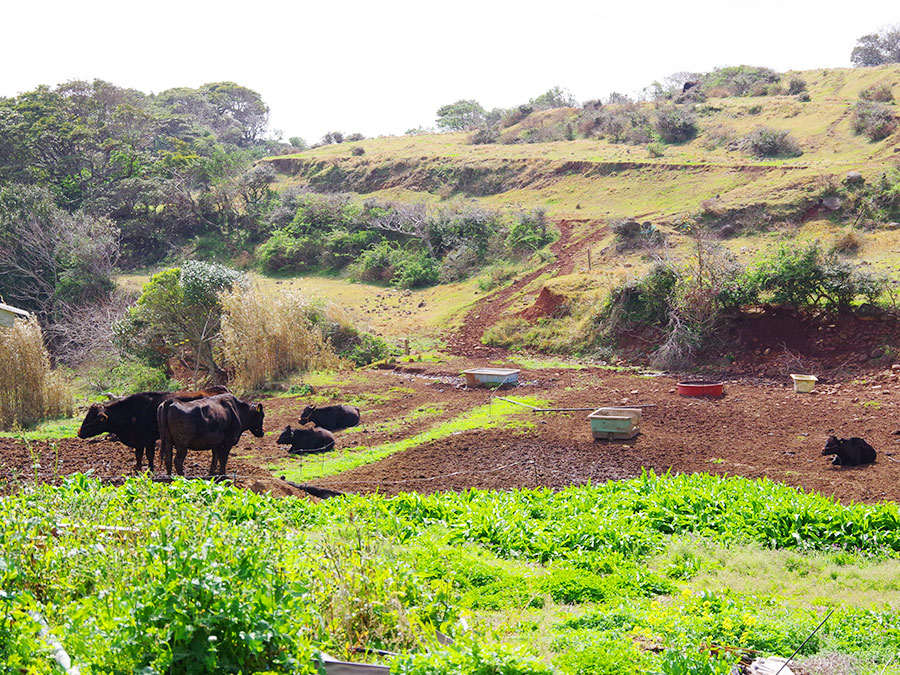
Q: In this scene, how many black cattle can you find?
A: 5